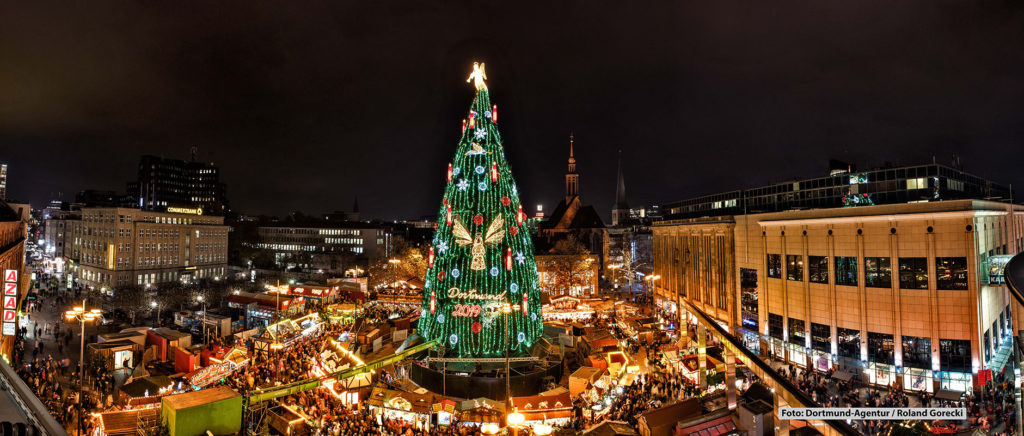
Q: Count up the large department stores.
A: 1